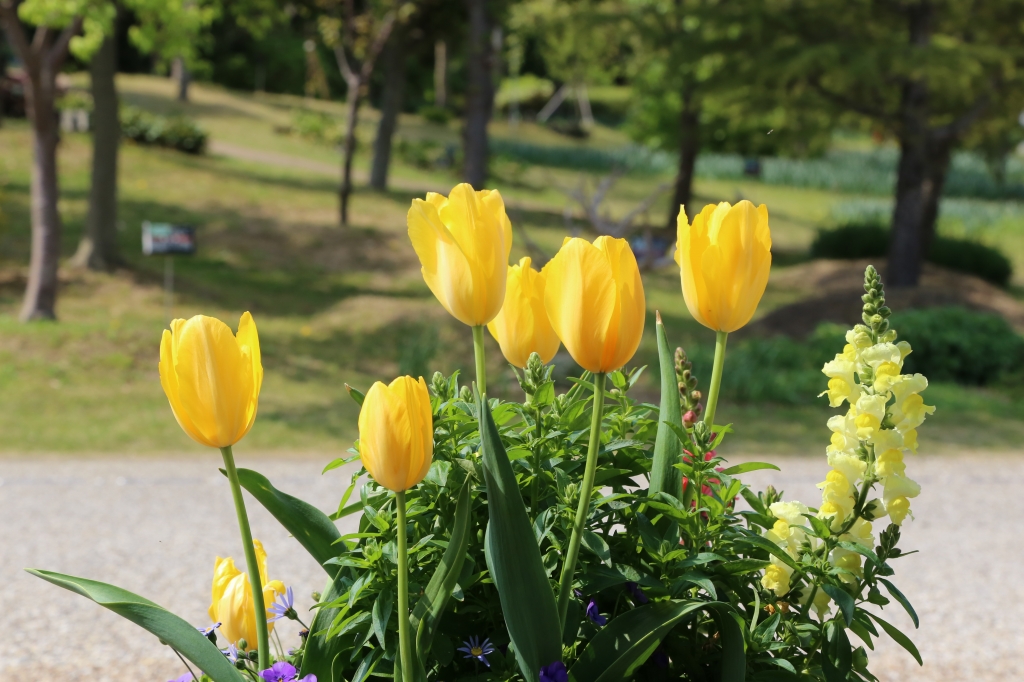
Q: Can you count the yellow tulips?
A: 7